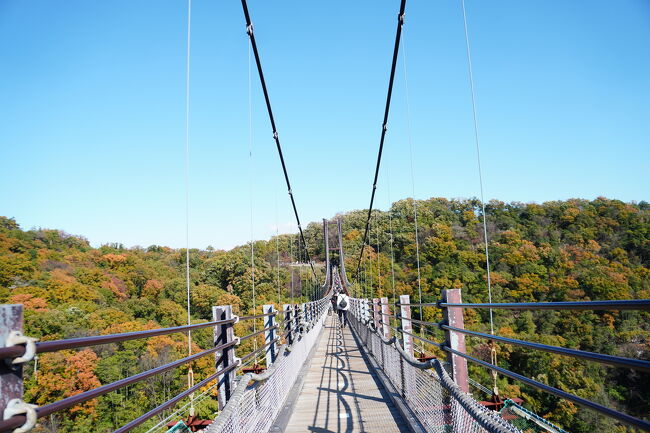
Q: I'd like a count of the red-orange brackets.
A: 4